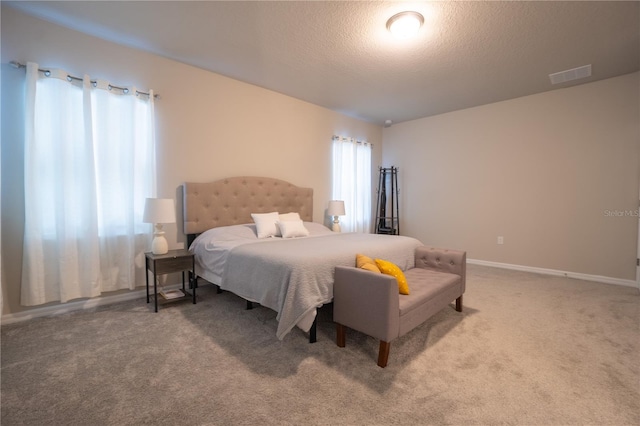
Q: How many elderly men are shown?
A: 0